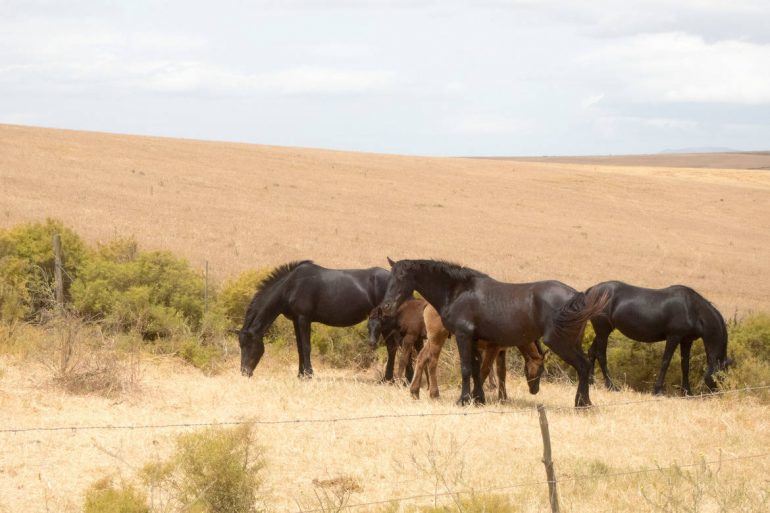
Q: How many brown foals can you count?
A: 2